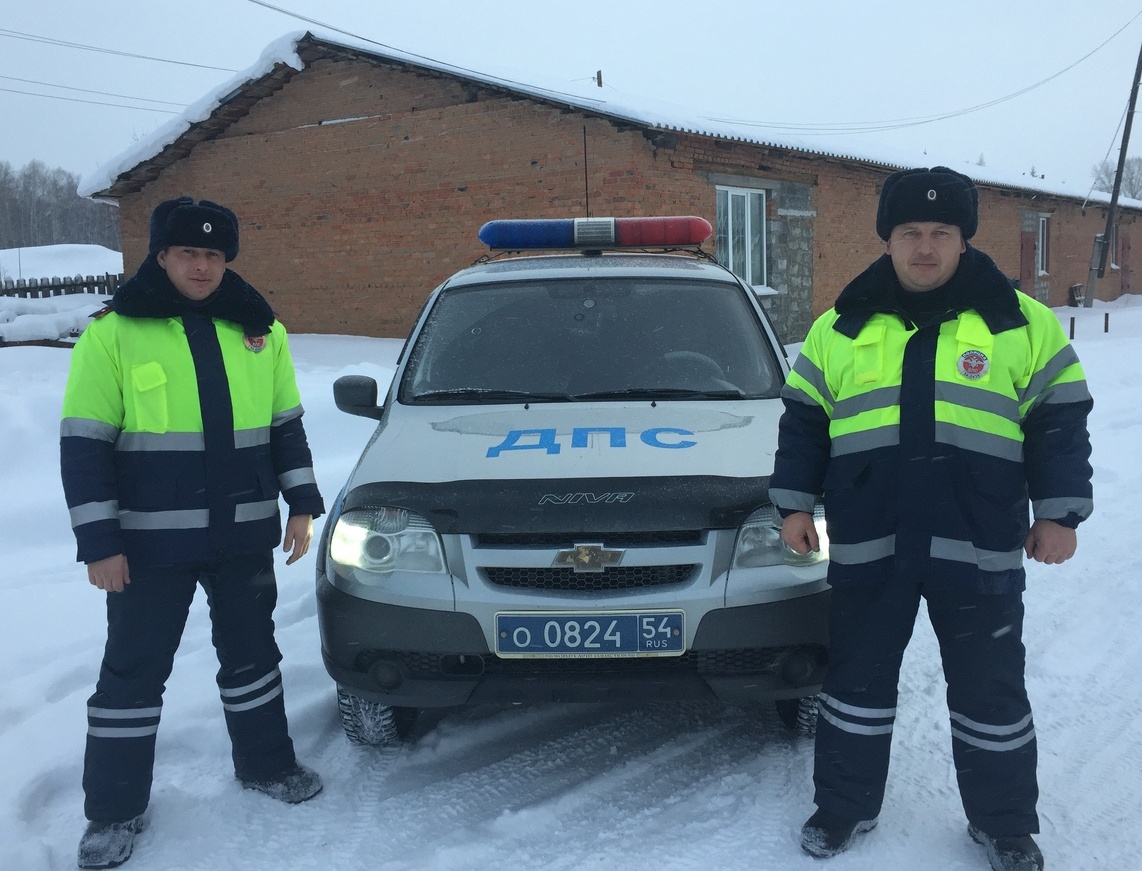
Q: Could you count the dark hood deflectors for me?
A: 1